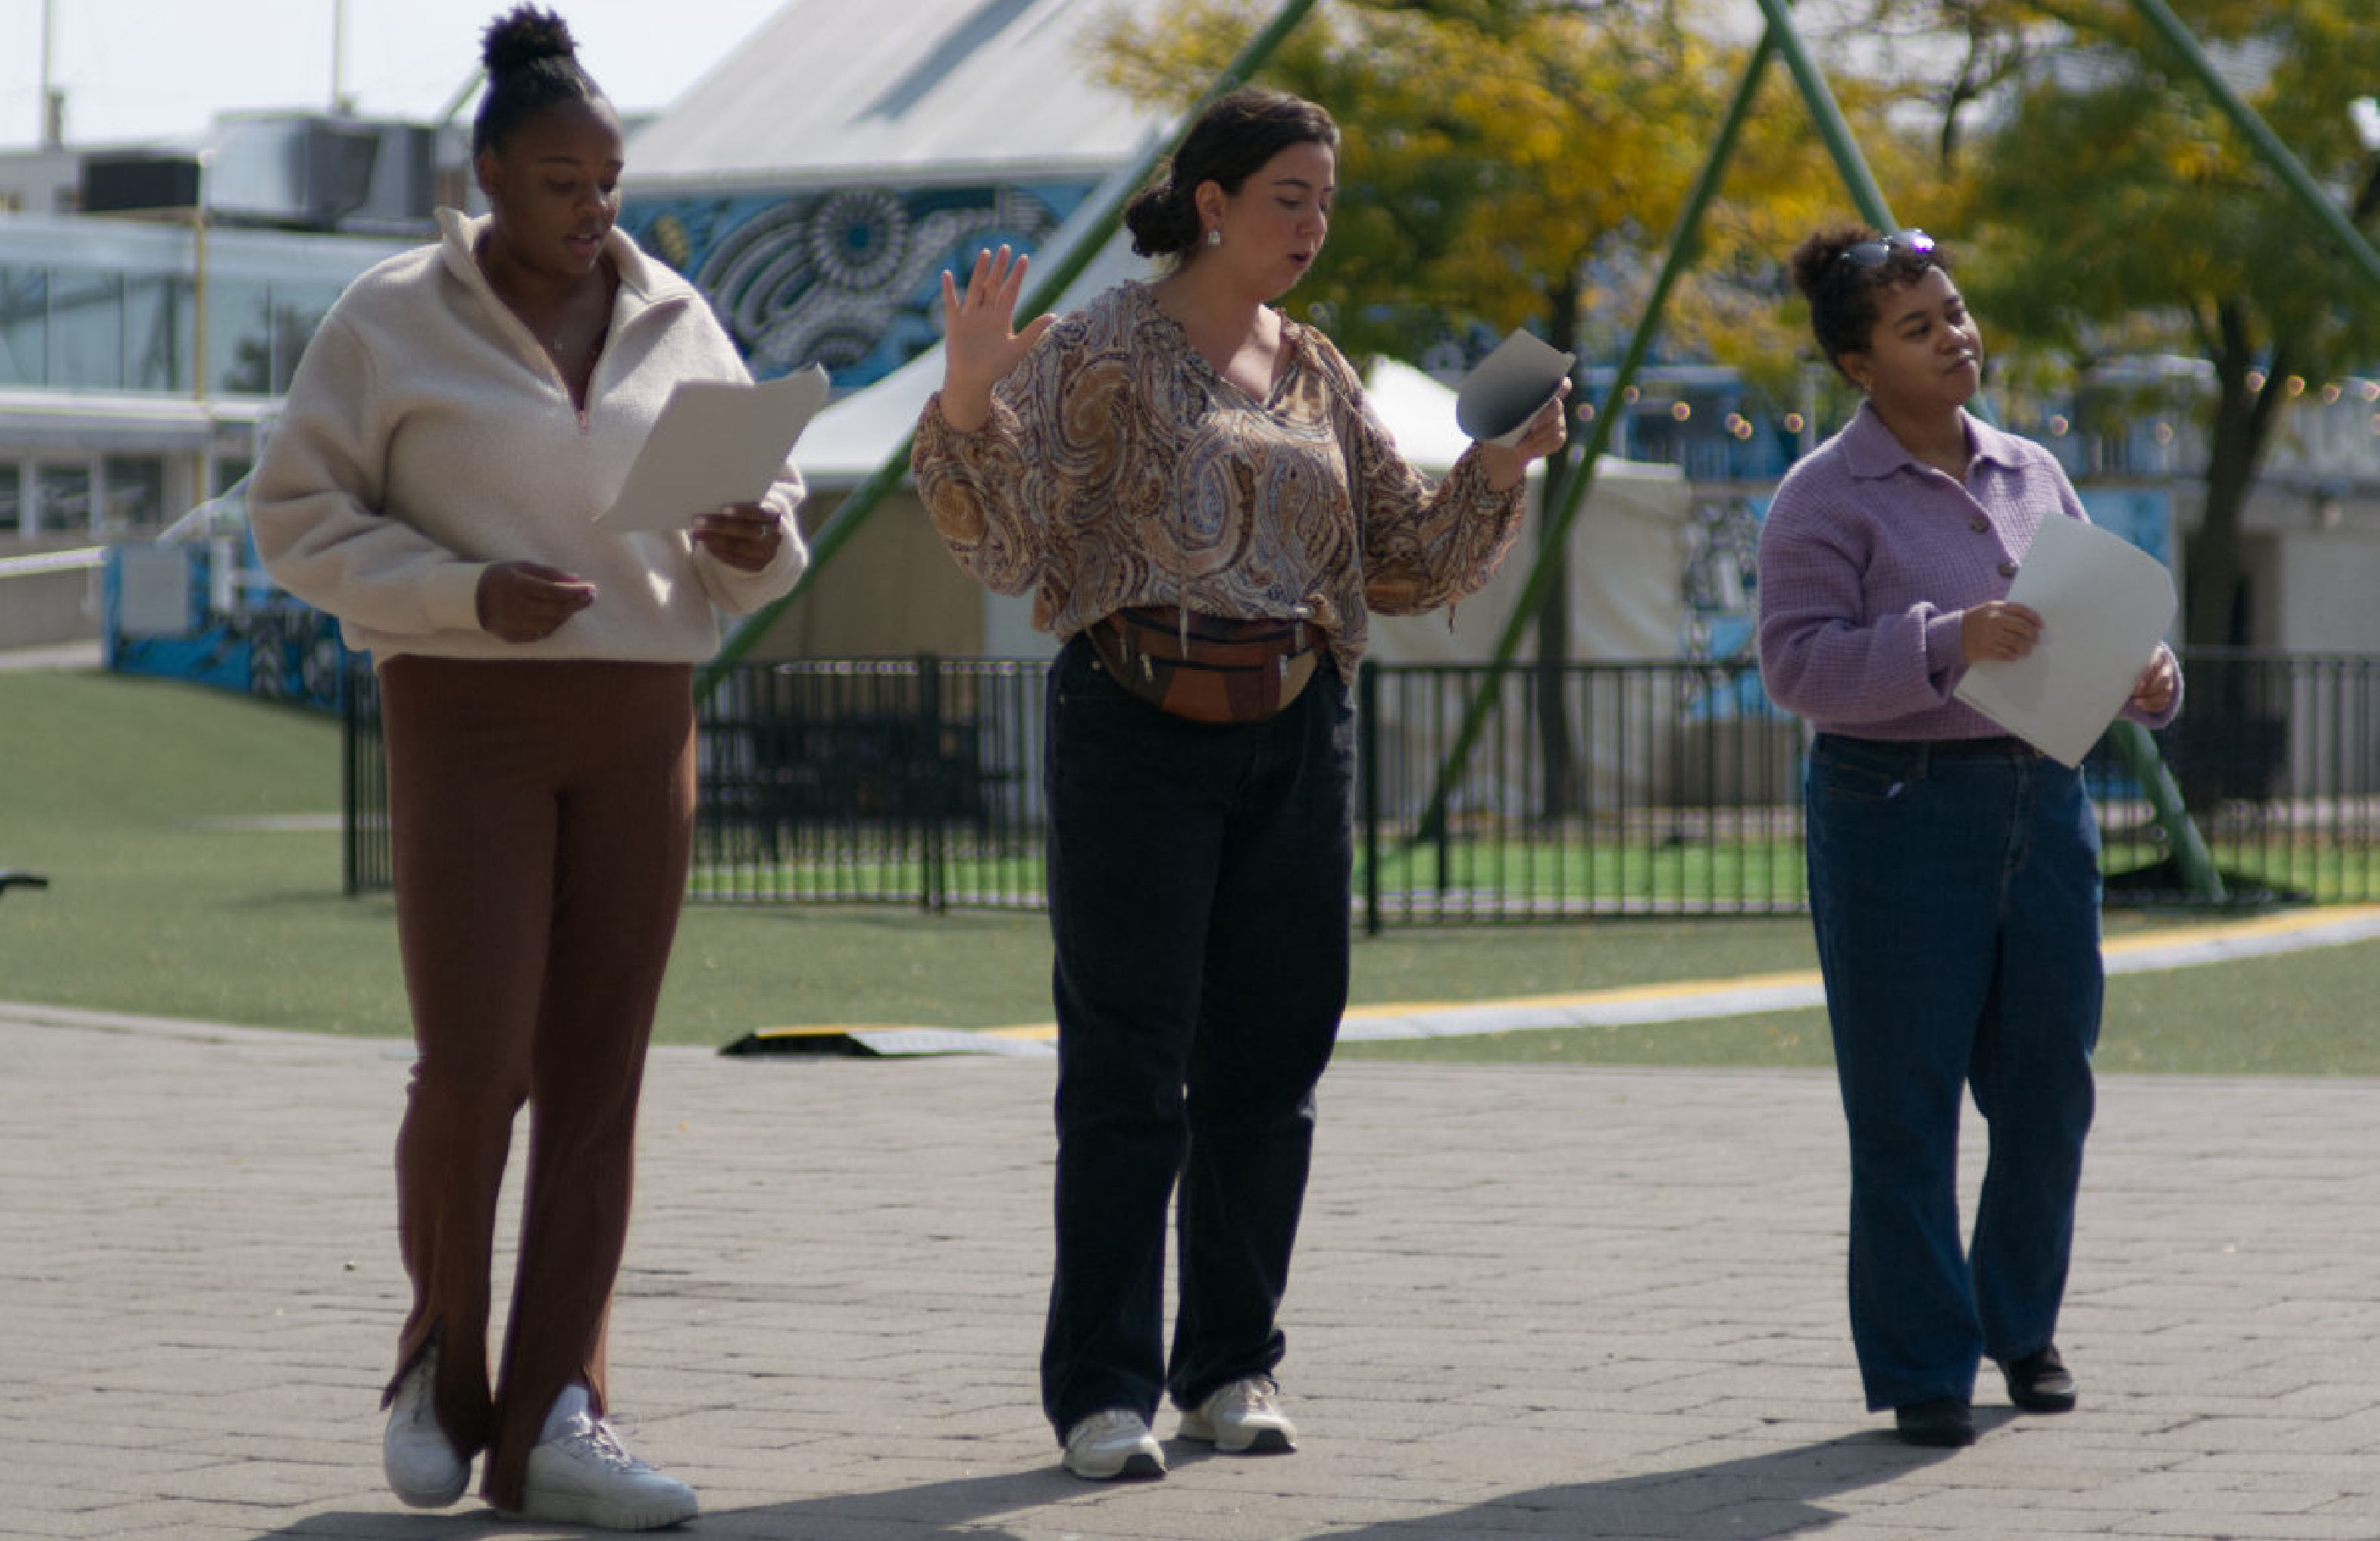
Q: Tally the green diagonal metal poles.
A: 4